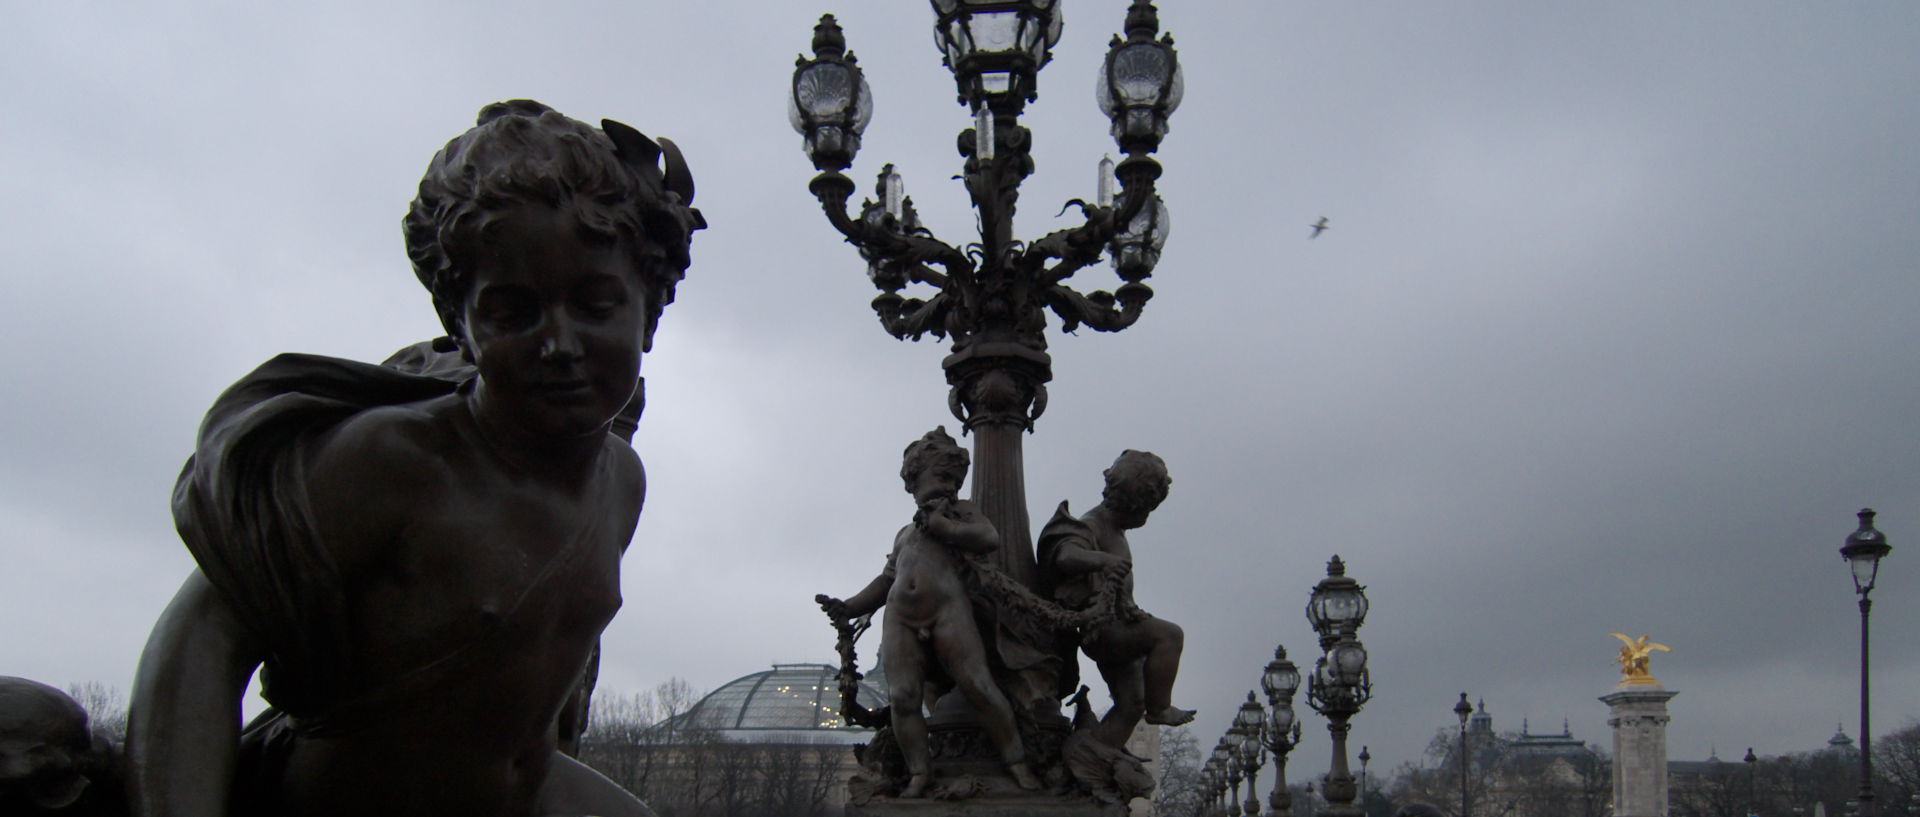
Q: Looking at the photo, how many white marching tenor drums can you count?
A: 0